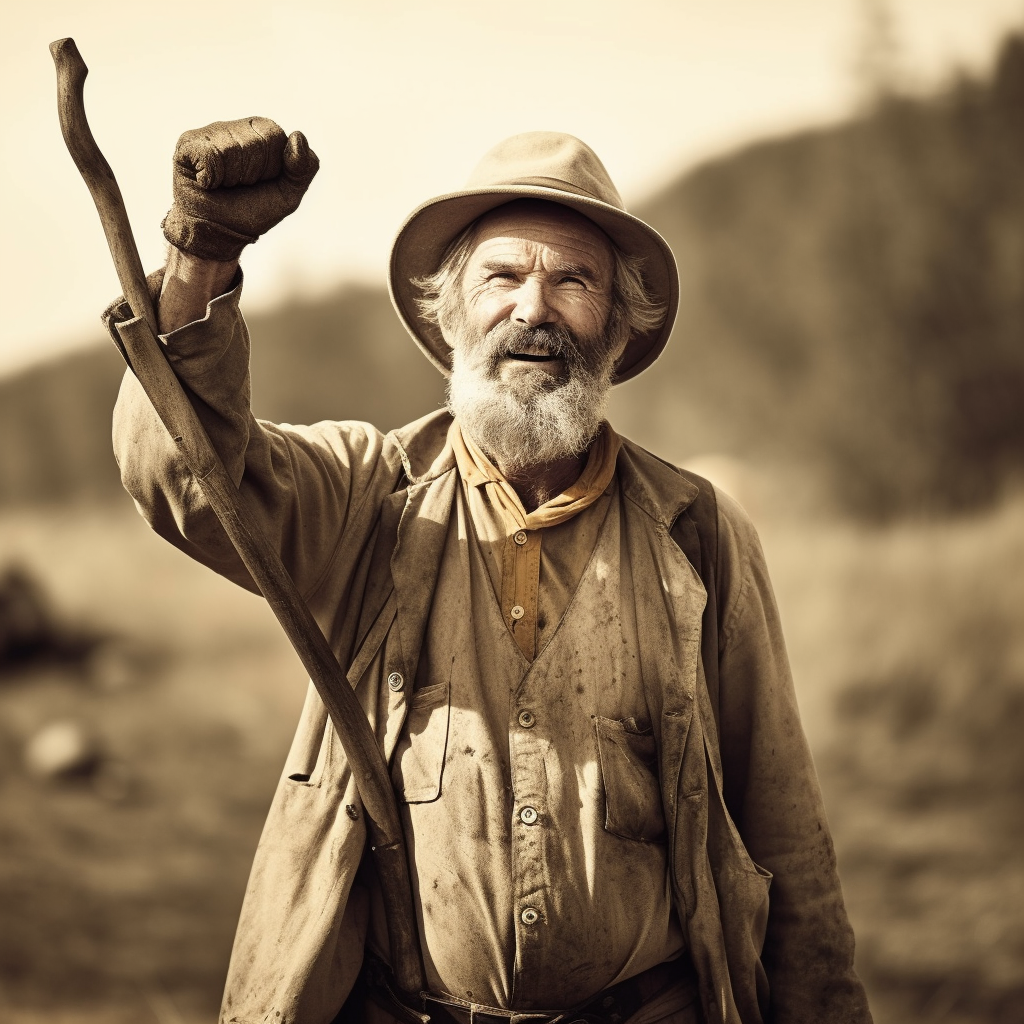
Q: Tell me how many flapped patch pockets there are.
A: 2